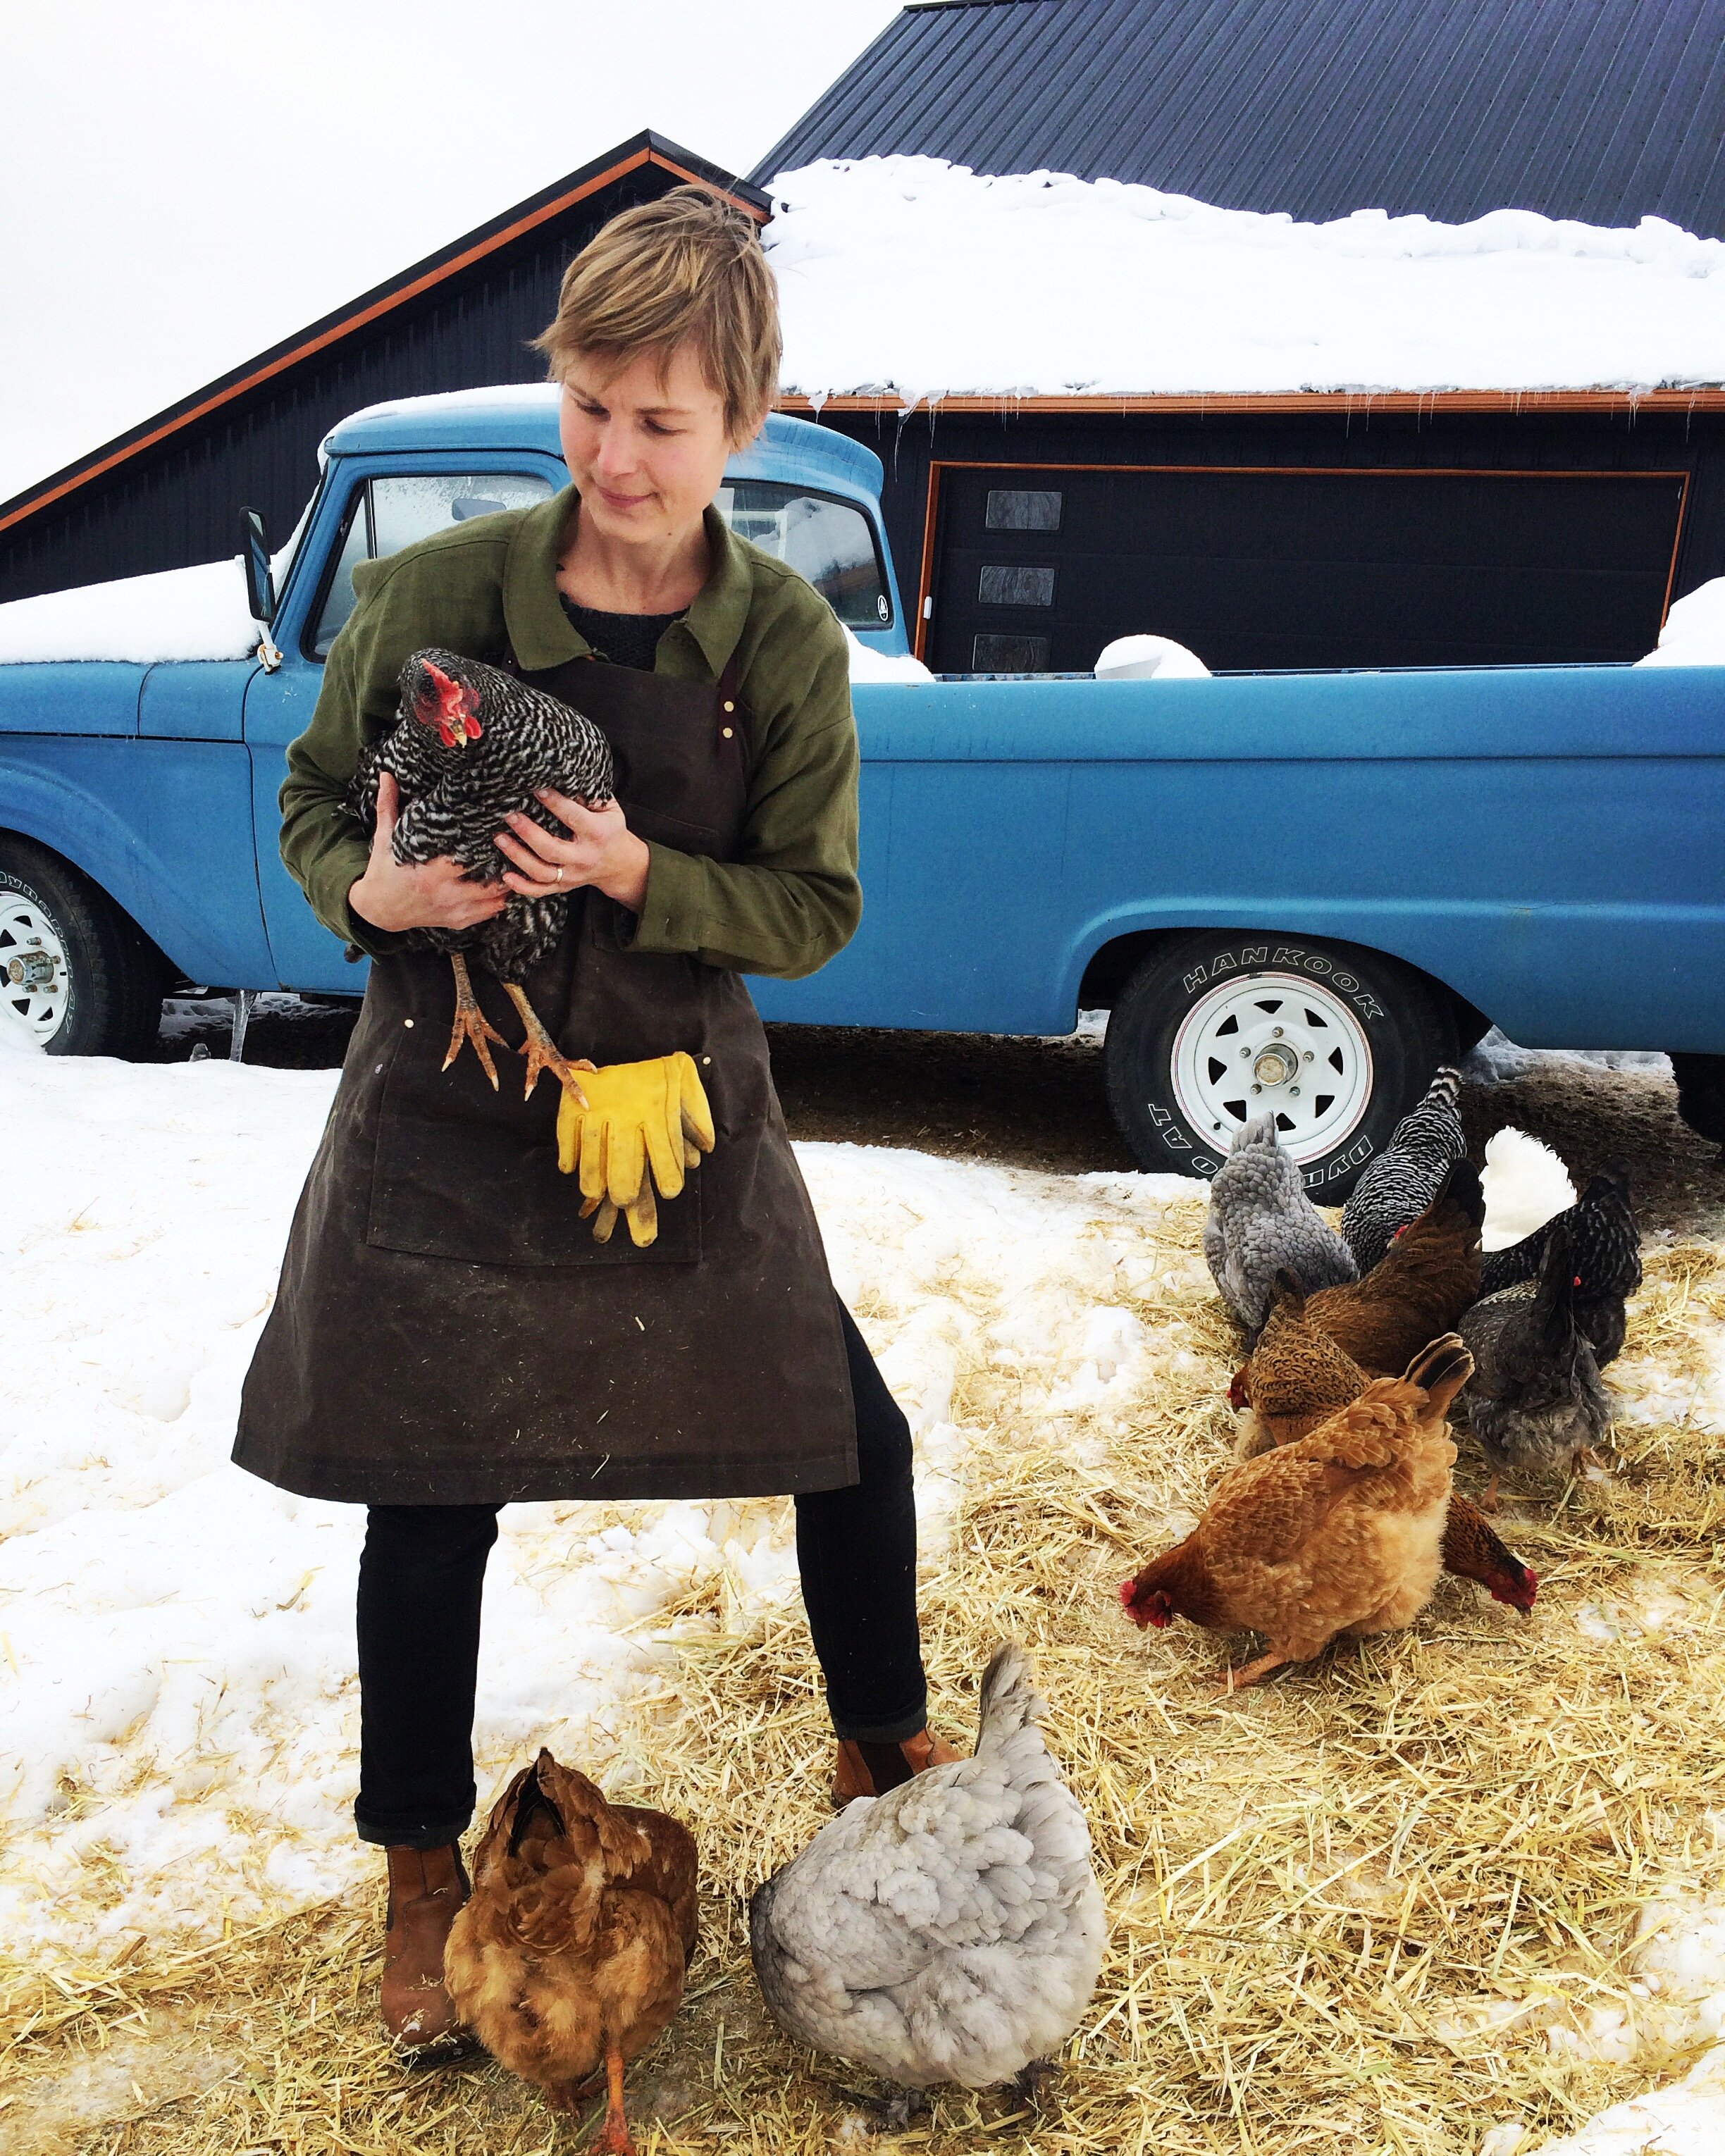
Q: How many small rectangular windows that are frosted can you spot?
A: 3